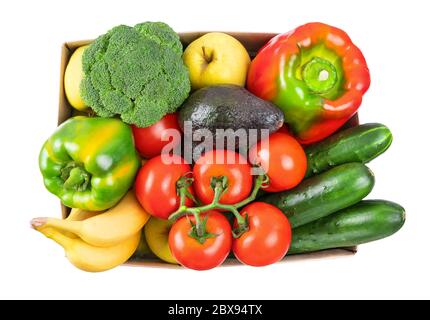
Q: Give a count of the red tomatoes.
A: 6